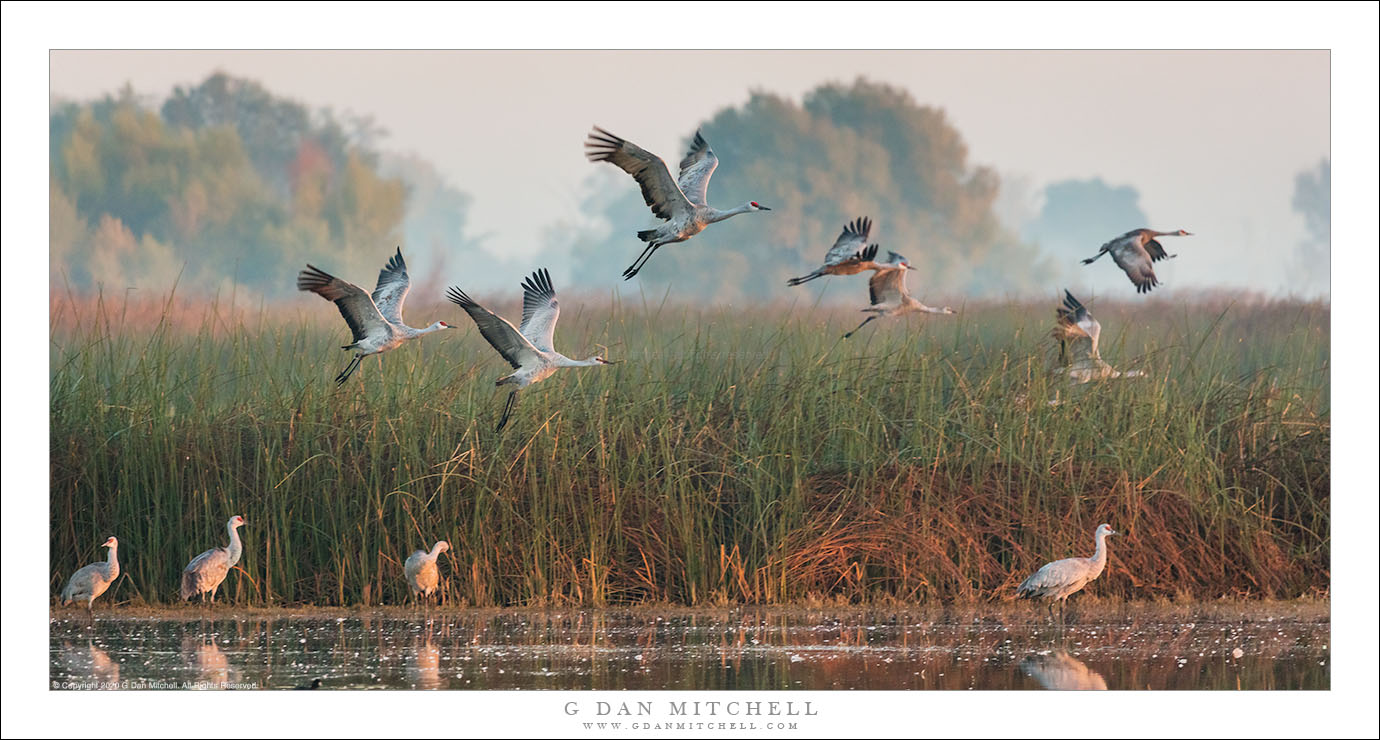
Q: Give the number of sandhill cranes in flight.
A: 7